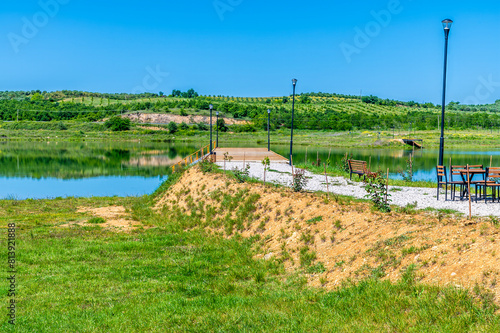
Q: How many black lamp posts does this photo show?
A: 5